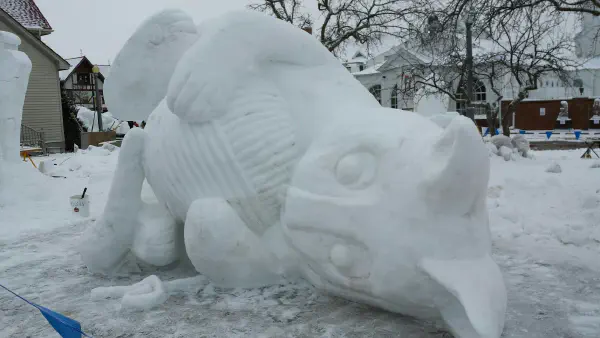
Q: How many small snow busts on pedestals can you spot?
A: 2